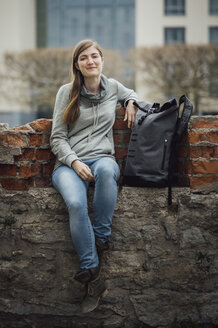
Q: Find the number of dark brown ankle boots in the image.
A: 2